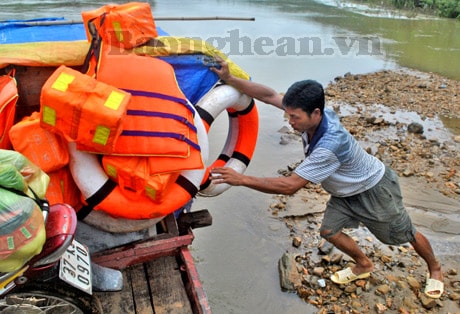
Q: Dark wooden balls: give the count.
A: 0